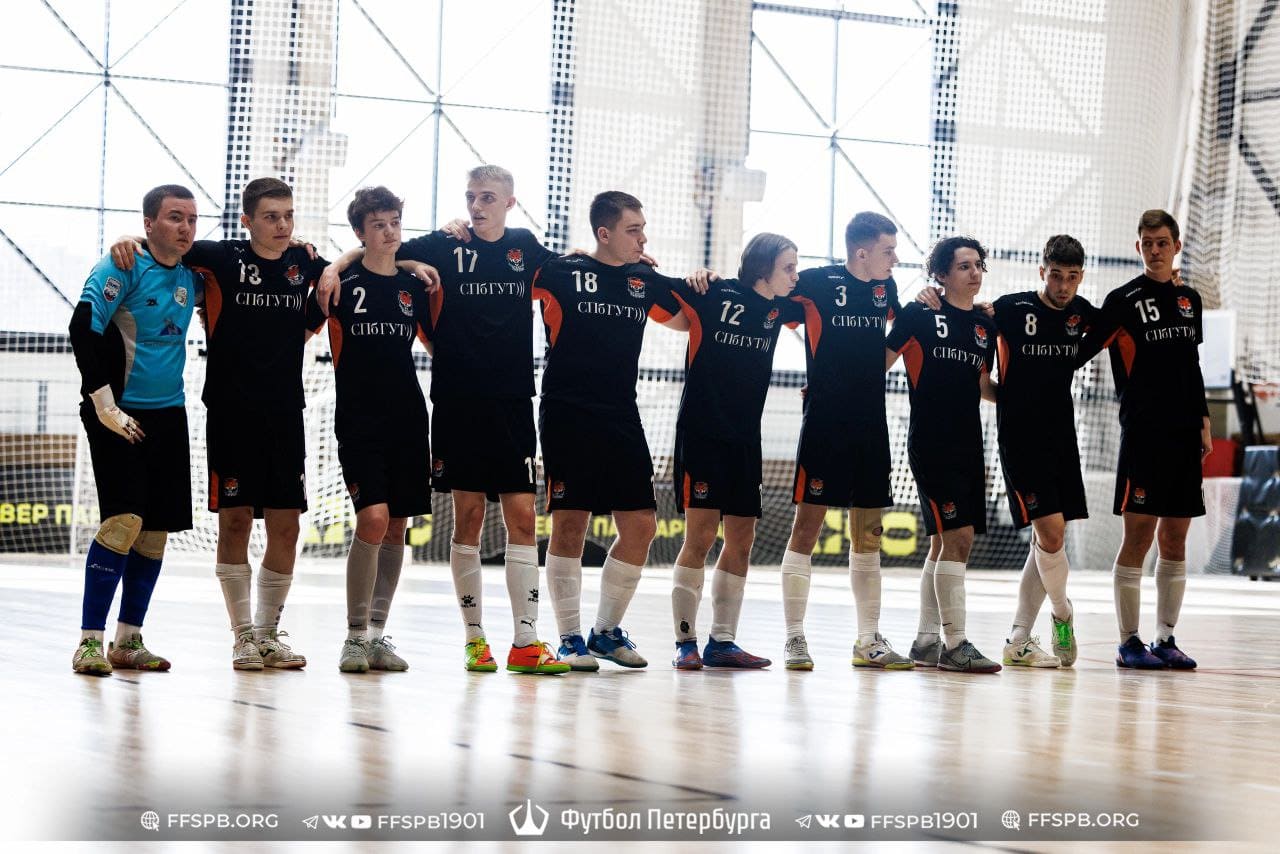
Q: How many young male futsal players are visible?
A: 10